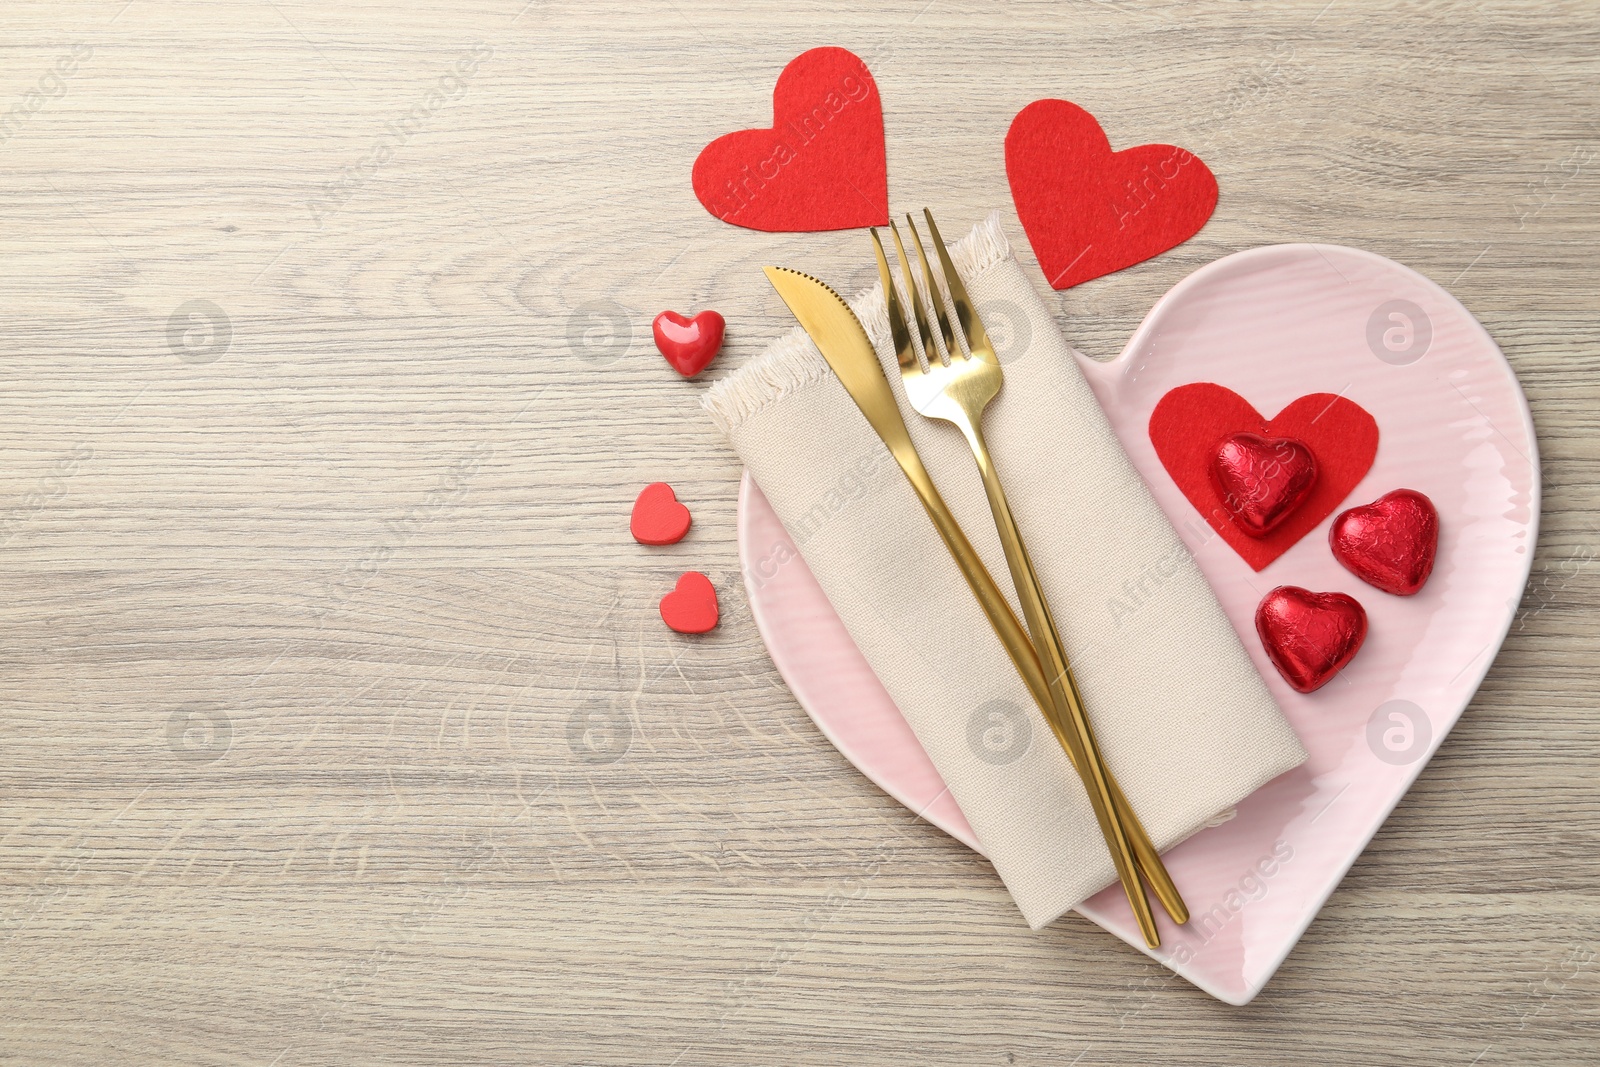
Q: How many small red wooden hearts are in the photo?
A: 2